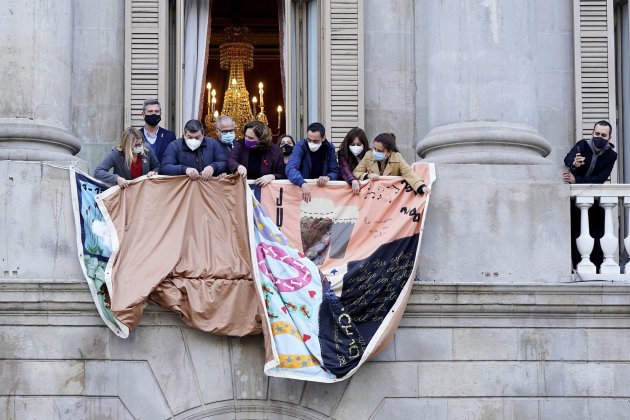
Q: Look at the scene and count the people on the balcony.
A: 10